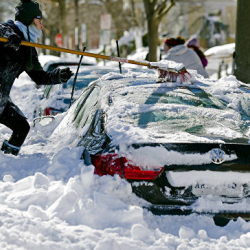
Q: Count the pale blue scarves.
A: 1